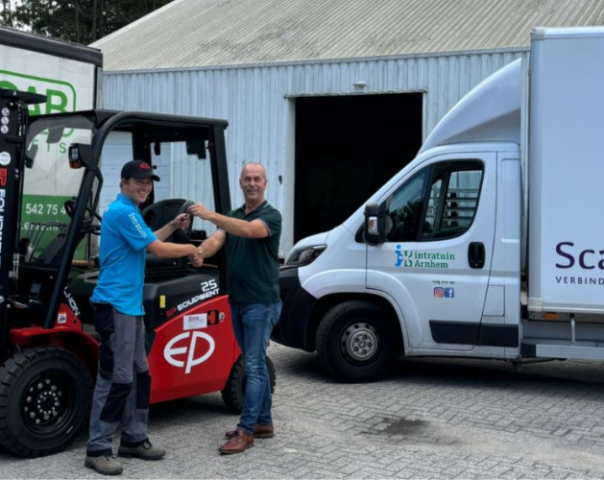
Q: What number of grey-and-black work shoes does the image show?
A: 2